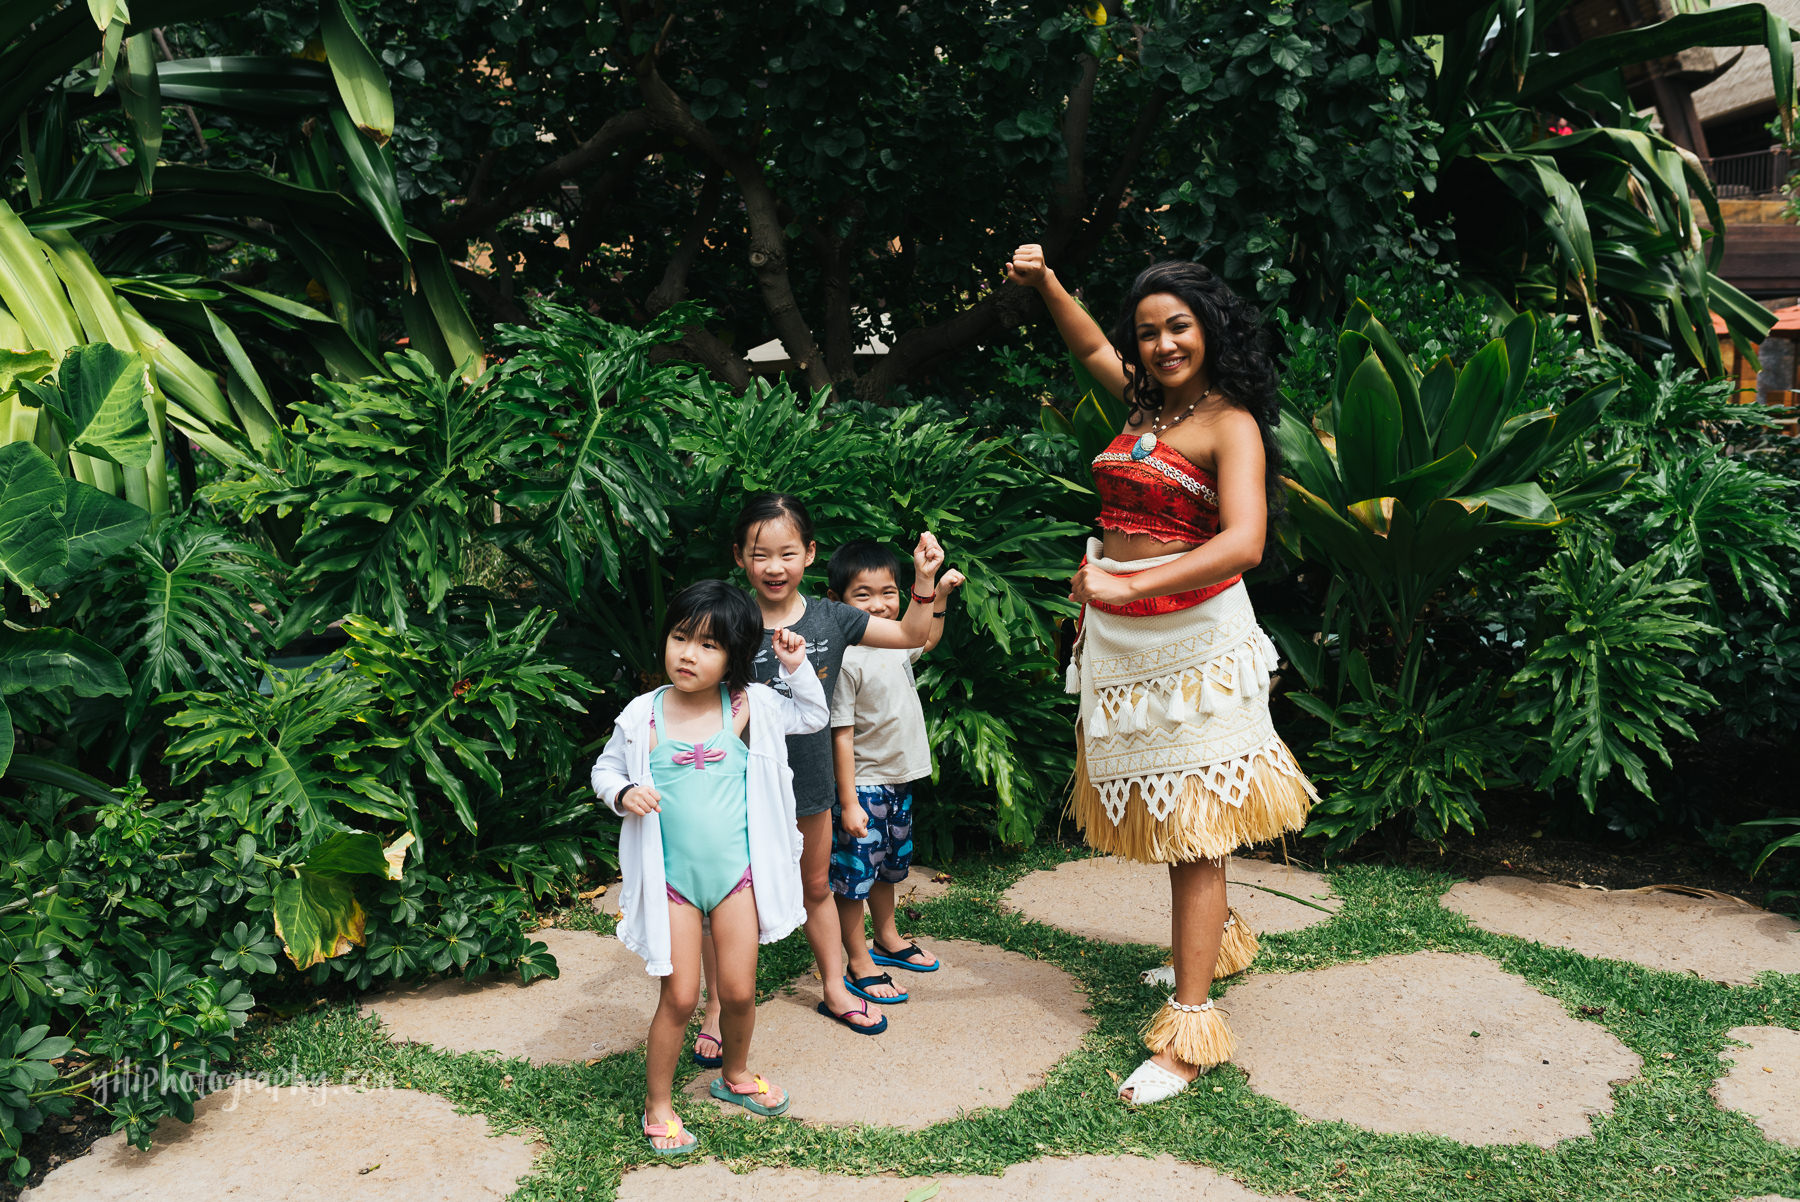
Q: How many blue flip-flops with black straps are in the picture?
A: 2